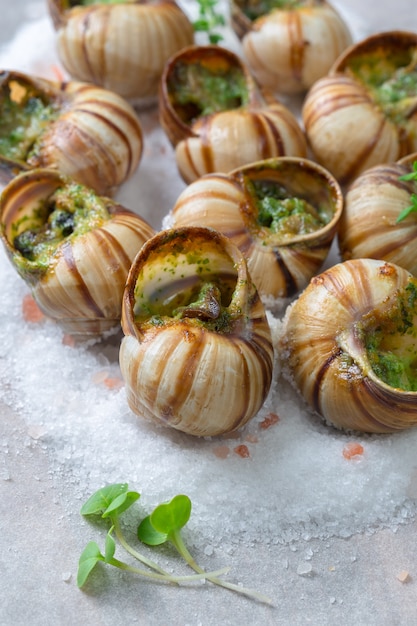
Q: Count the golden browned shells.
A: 10